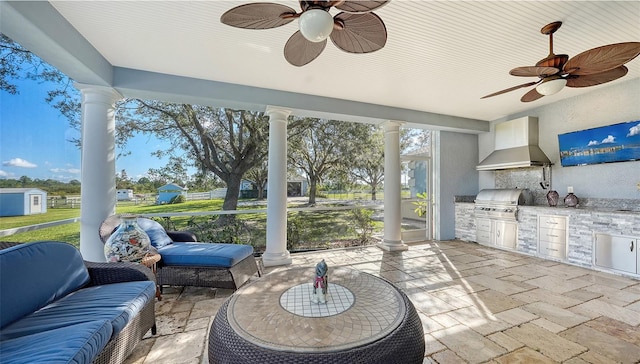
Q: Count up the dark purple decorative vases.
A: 2